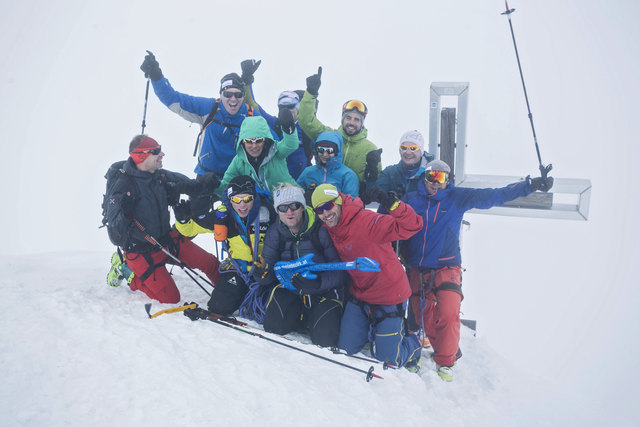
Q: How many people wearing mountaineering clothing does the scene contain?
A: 11